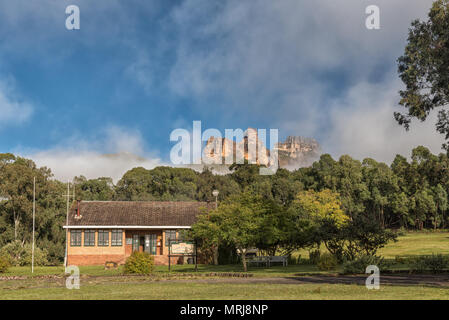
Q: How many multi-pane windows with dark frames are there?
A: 5